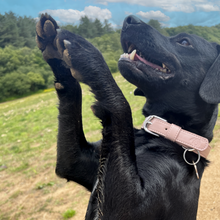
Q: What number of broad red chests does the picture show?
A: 0